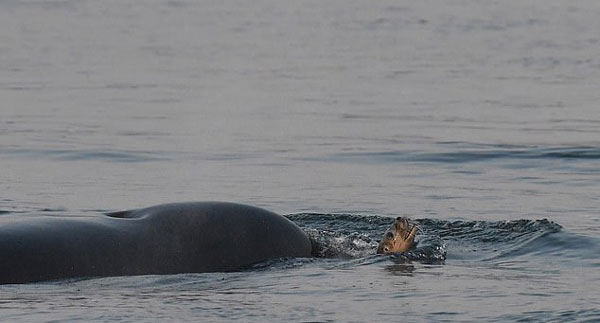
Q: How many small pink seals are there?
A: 0